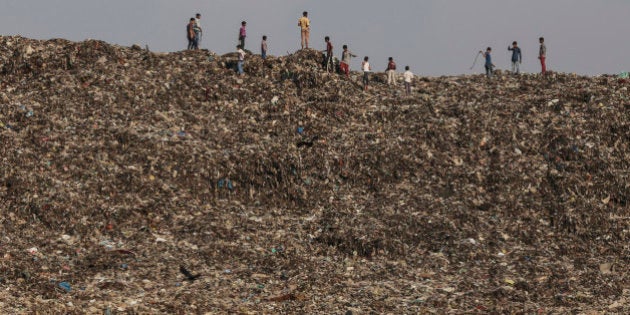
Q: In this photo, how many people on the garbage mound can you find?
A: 14